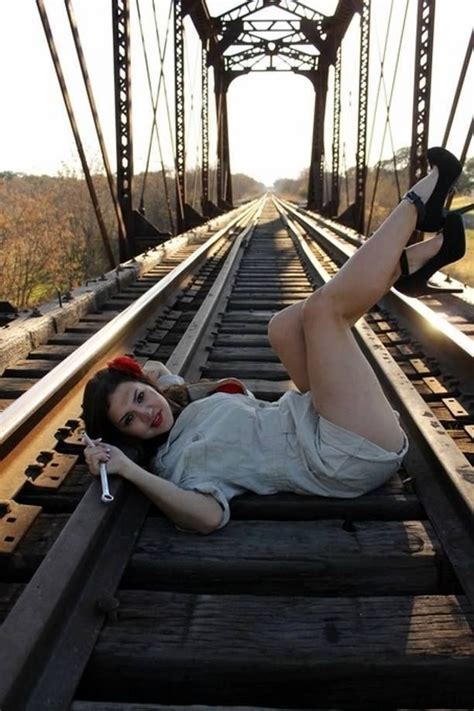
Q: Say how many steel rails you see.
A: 4